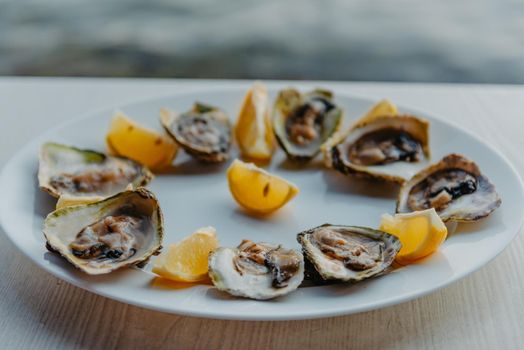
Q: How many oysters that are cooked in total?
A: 0